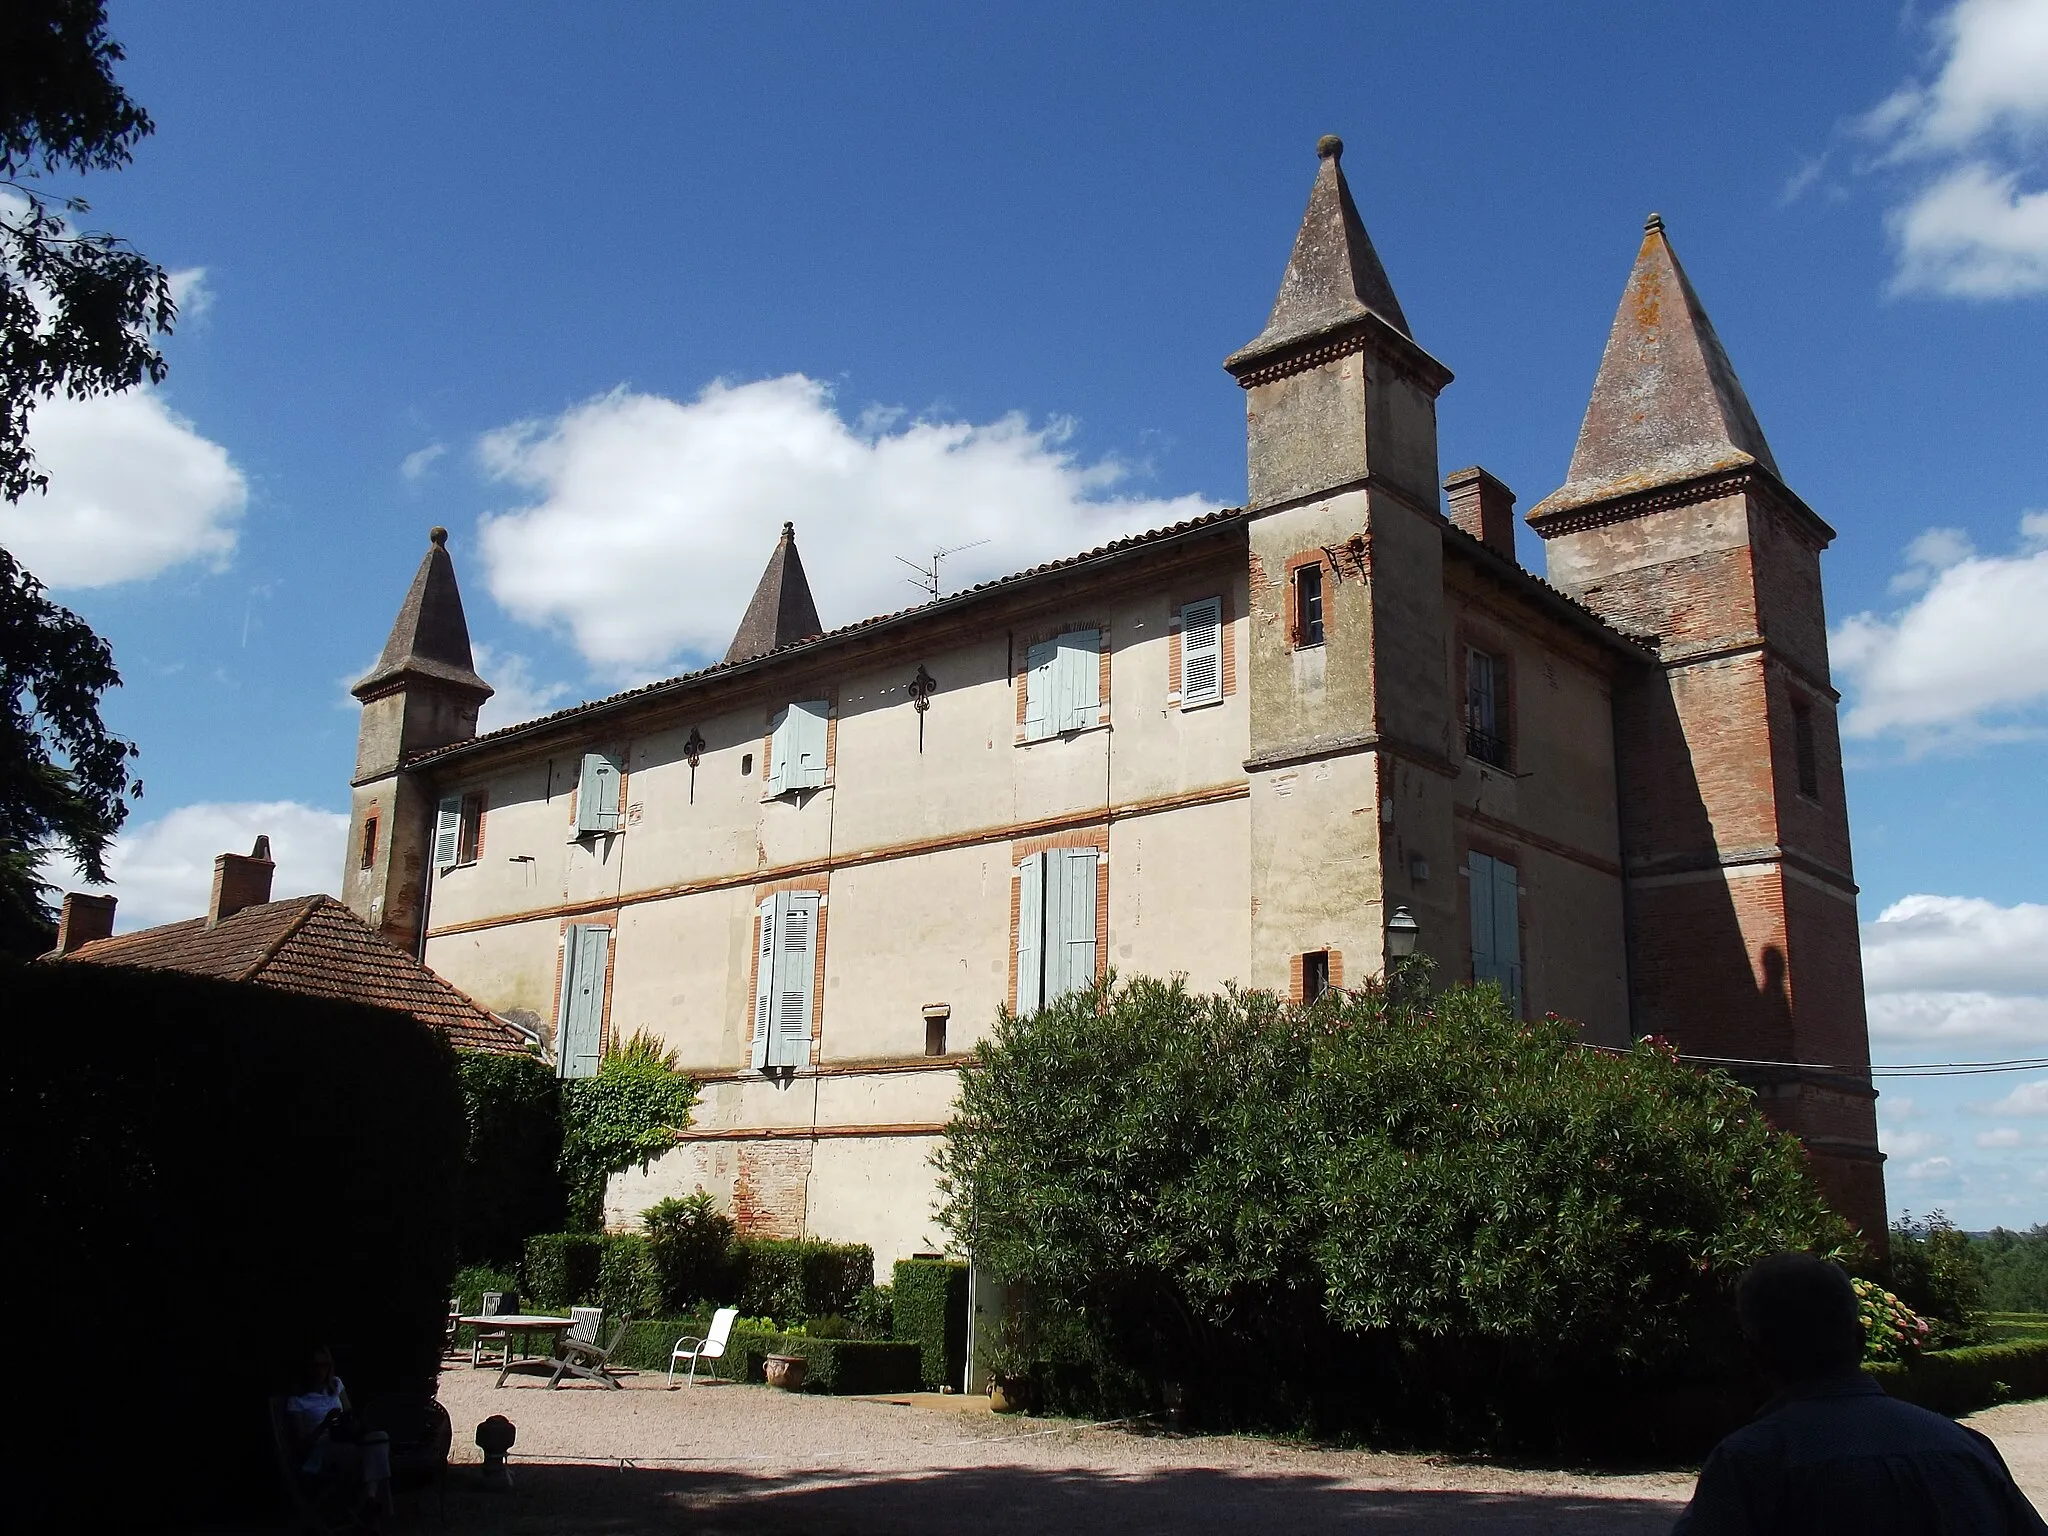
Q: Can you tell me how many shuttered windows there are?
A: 9